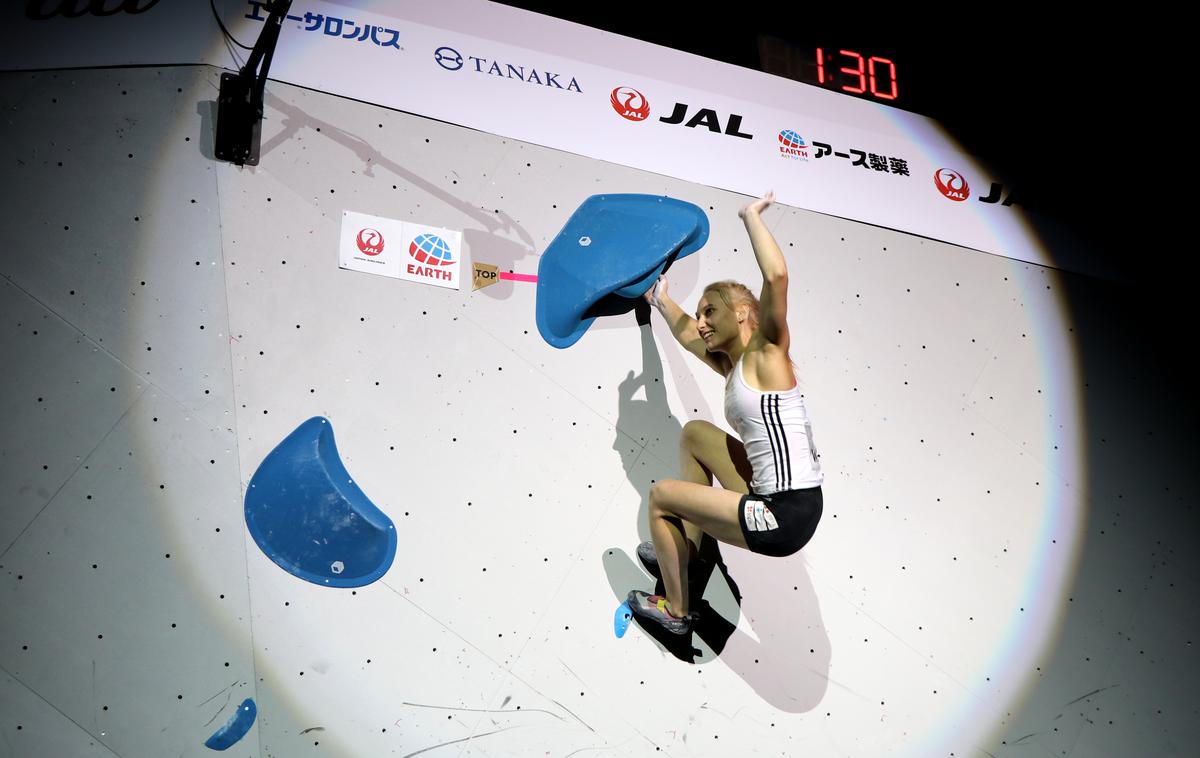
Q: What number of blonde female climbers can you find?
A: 1